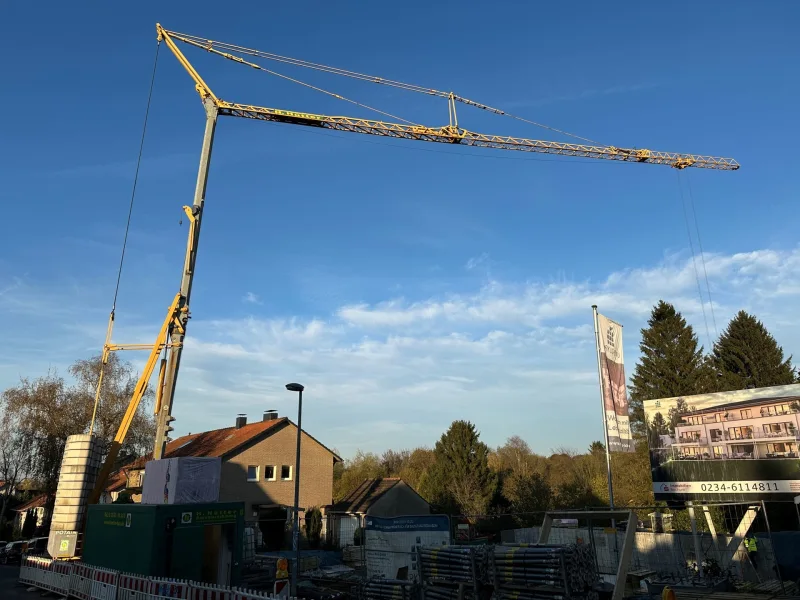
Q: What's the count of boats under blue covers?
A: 0